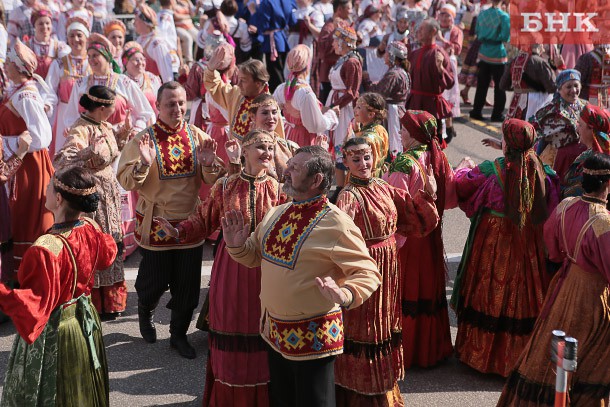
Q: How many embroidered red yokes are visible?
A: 3